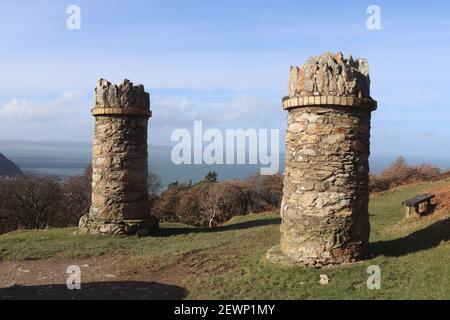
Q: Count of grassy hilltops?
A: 1